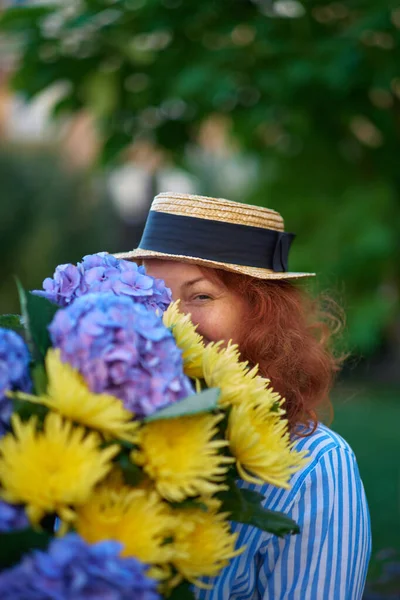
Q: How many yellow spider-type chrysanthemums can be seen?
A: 8